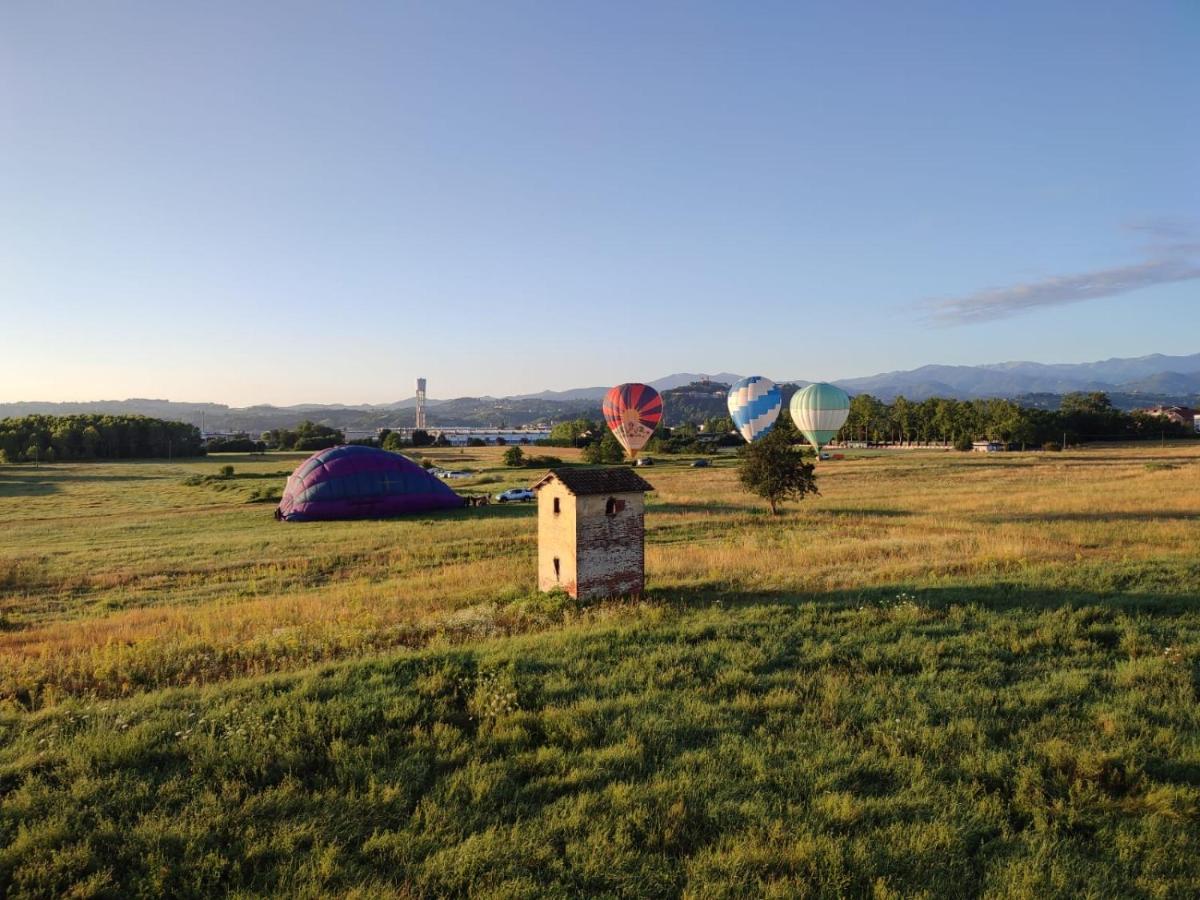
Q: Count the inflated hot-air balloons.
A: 3